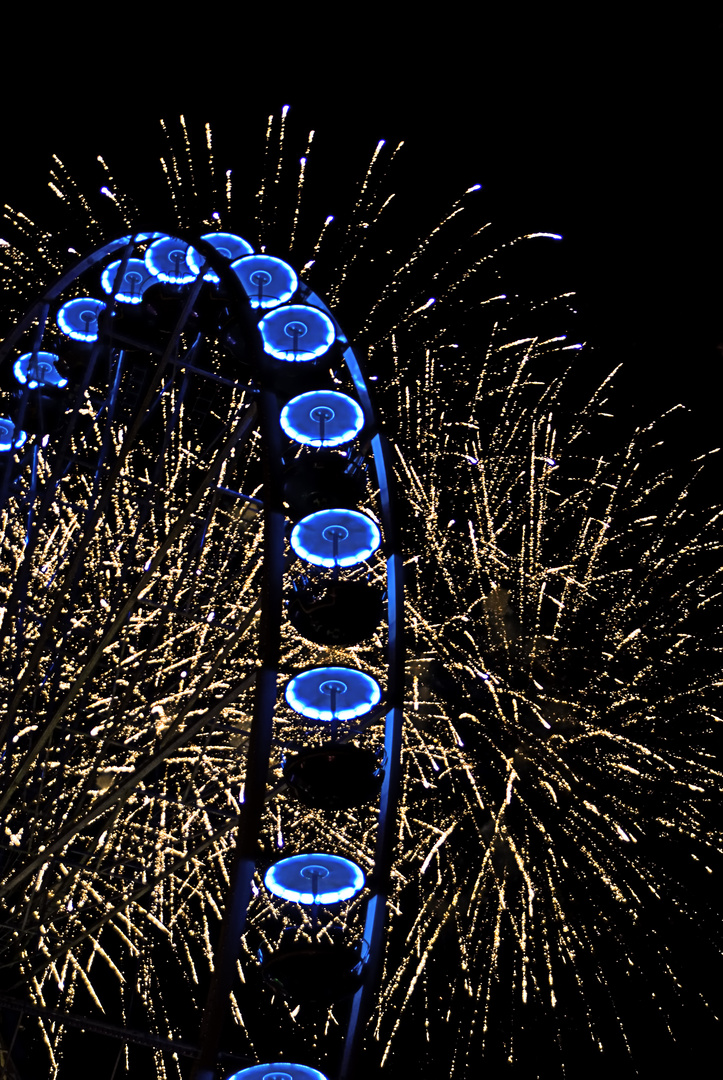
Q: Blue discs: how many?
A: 13